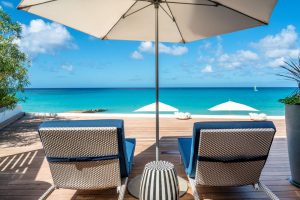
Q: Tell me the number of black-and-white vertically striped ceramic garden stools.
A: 1